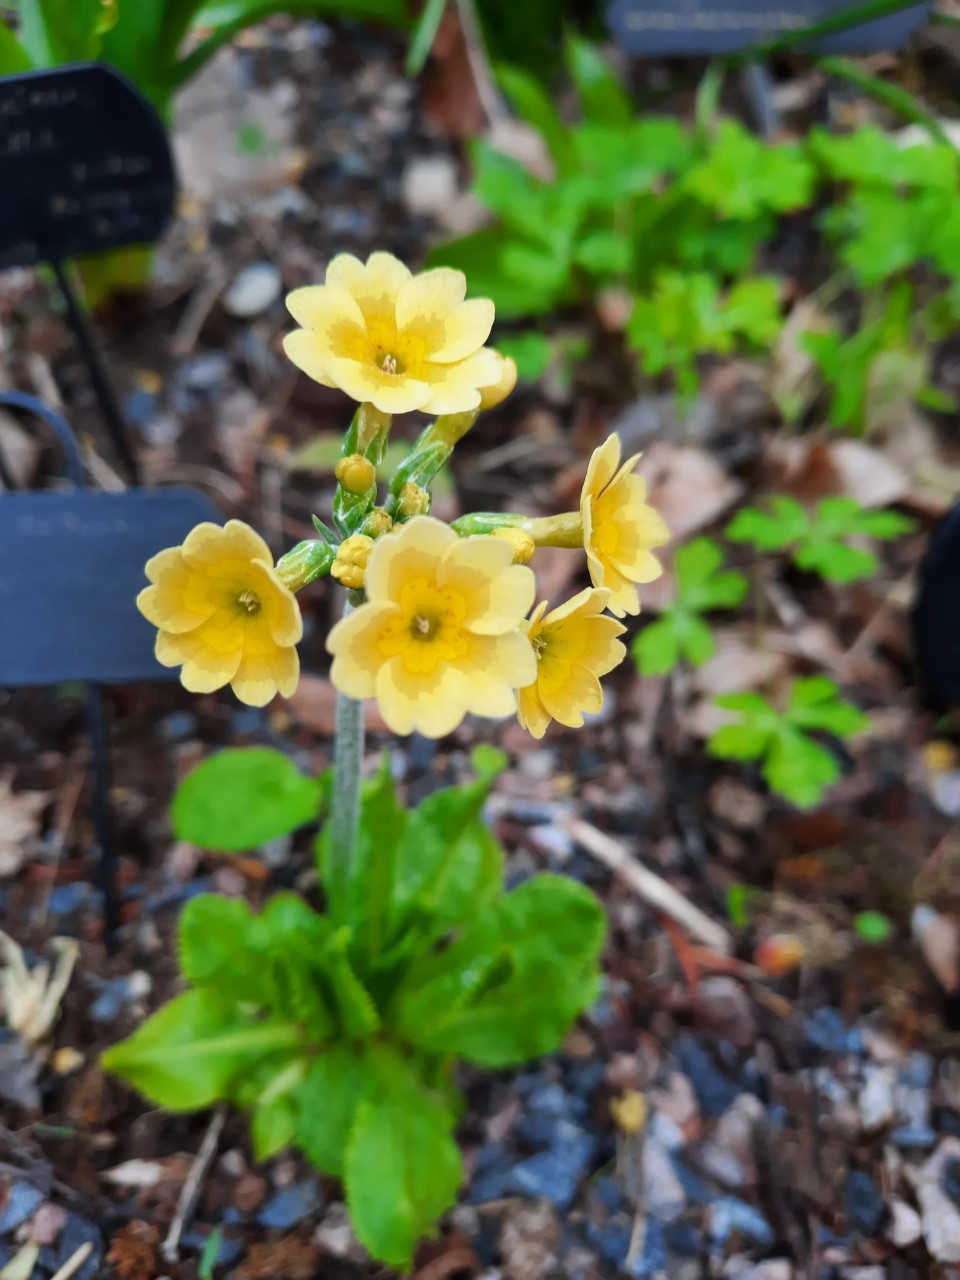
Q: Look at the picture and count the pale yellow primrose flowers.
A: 5